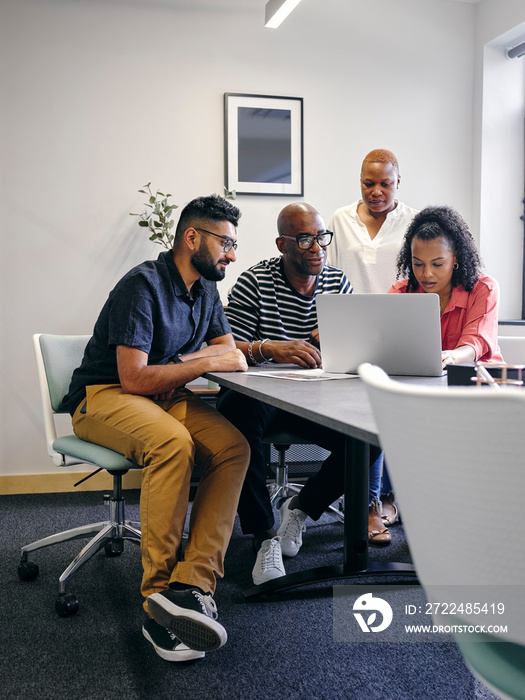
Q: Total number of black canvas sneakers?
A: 2